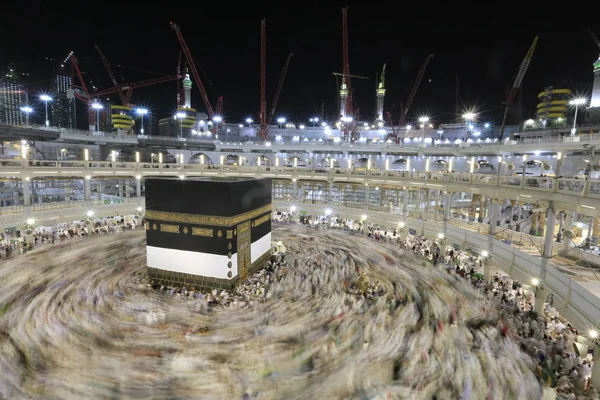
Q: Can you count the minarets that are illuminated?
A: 4